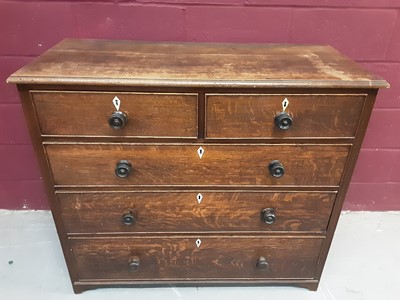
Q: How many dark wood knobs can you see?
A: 8